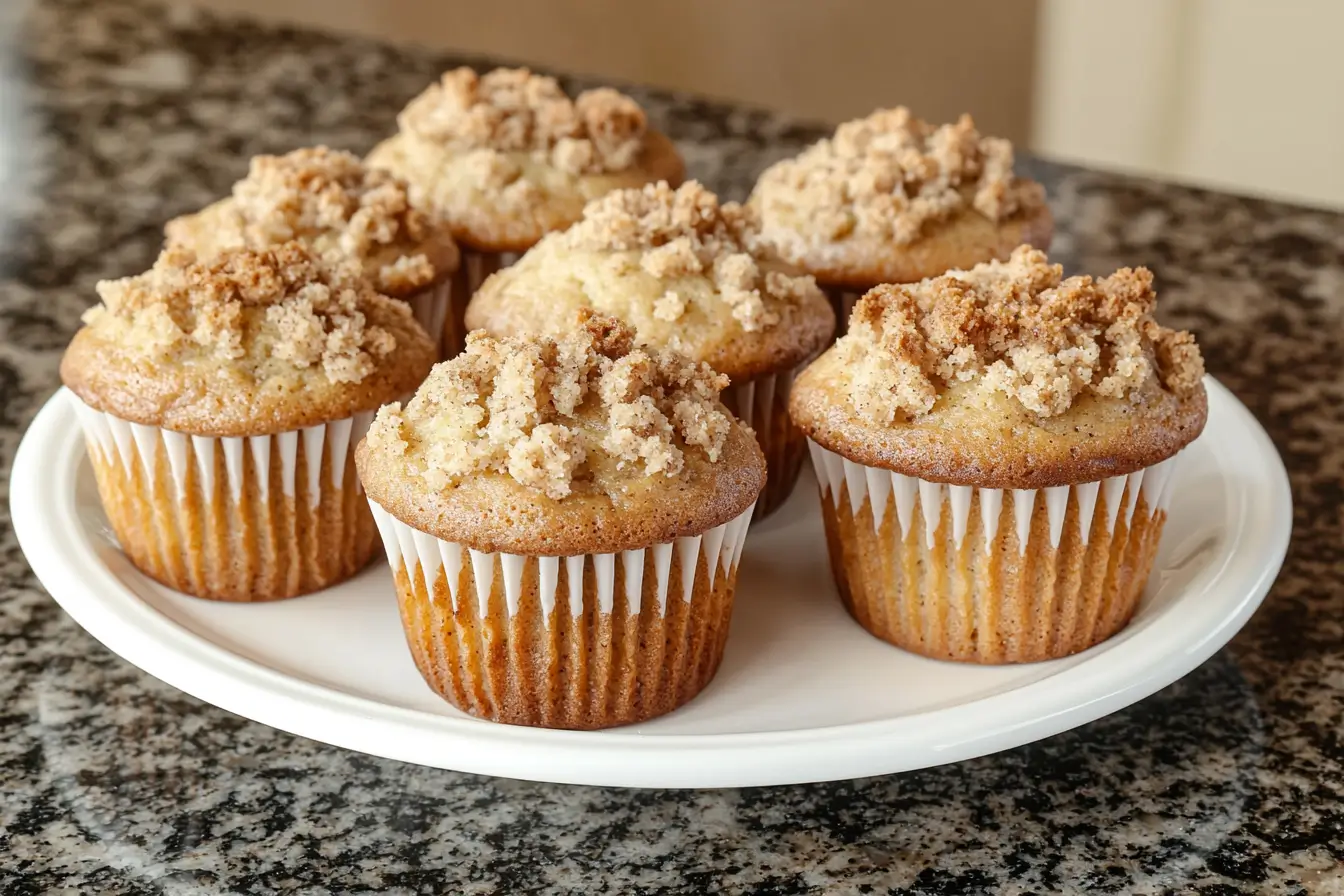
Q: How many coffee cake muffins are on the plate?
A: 7